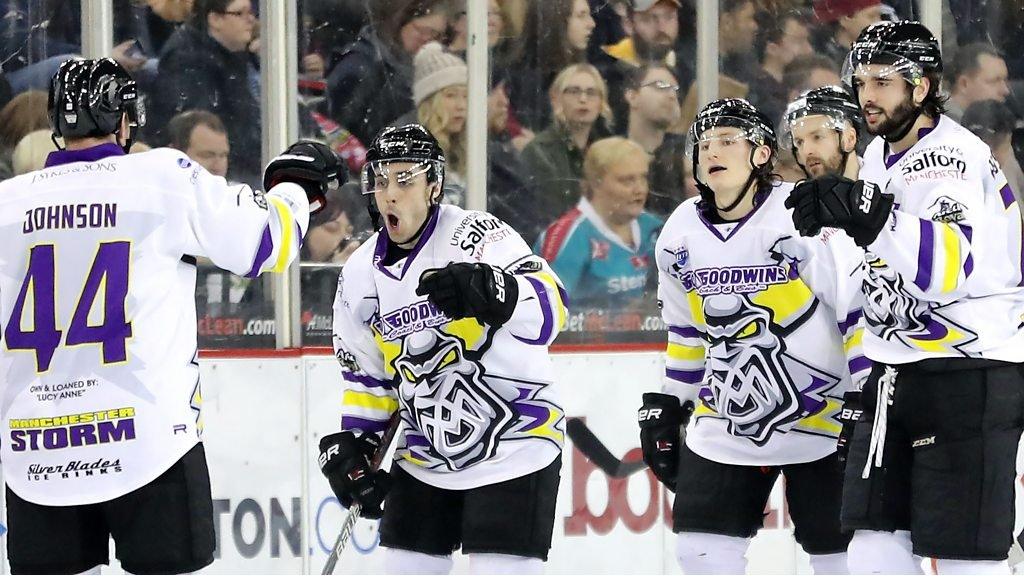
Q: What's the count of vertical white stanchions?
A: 5